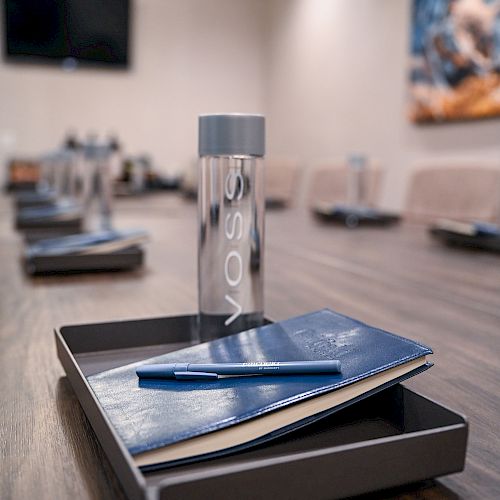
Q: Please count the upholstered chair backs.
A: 3